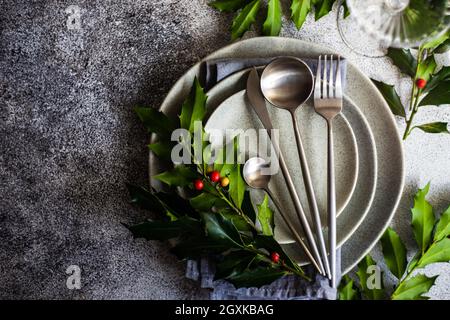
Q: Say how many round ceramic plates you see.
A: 3